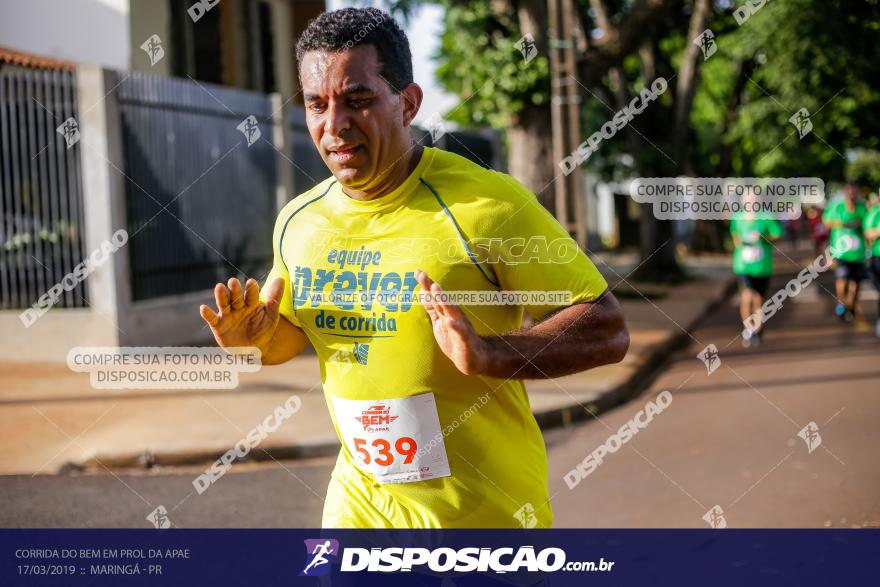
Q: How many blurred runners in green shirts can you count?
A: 3